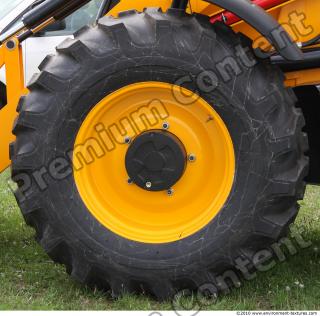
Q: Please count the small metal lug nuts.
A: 5